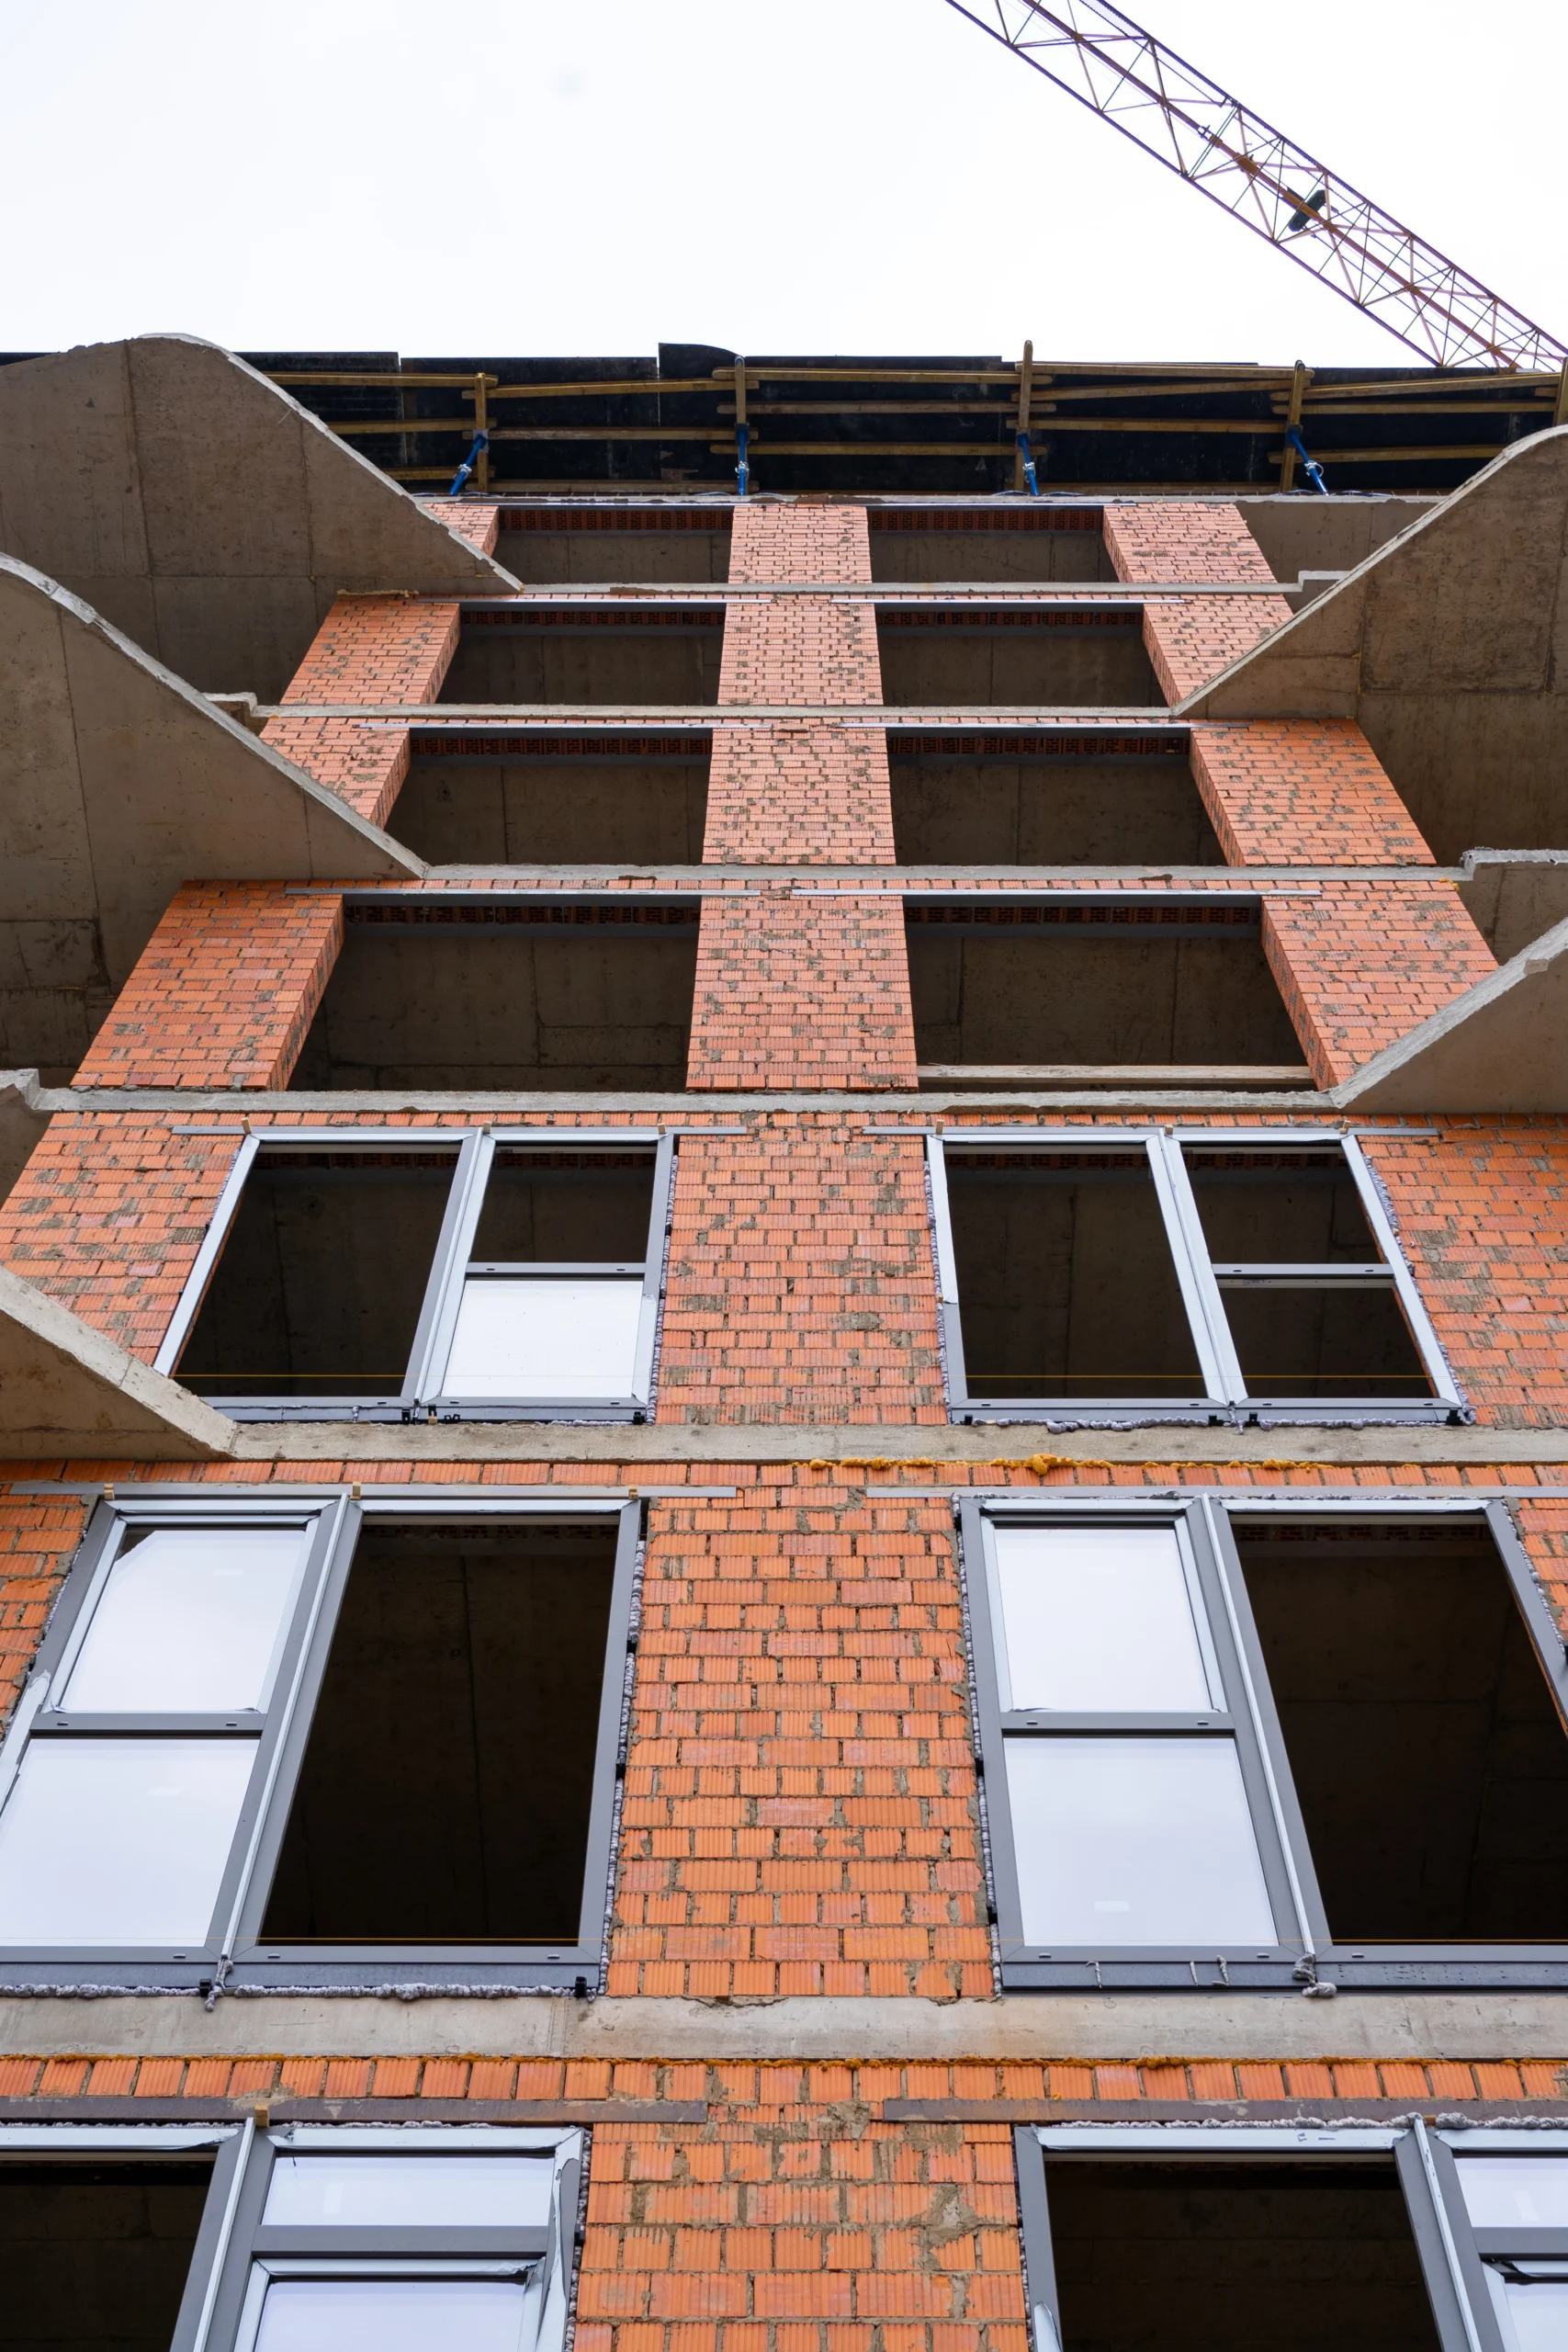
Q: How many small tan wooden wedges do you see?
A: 10